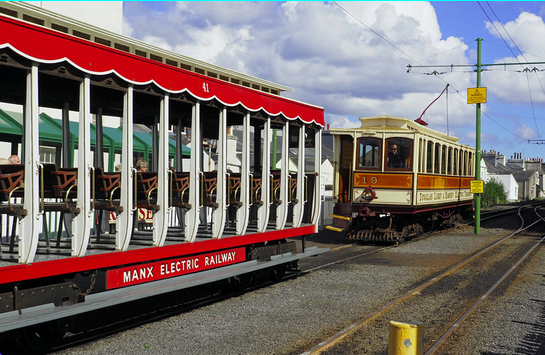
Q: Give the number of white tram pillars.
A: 11